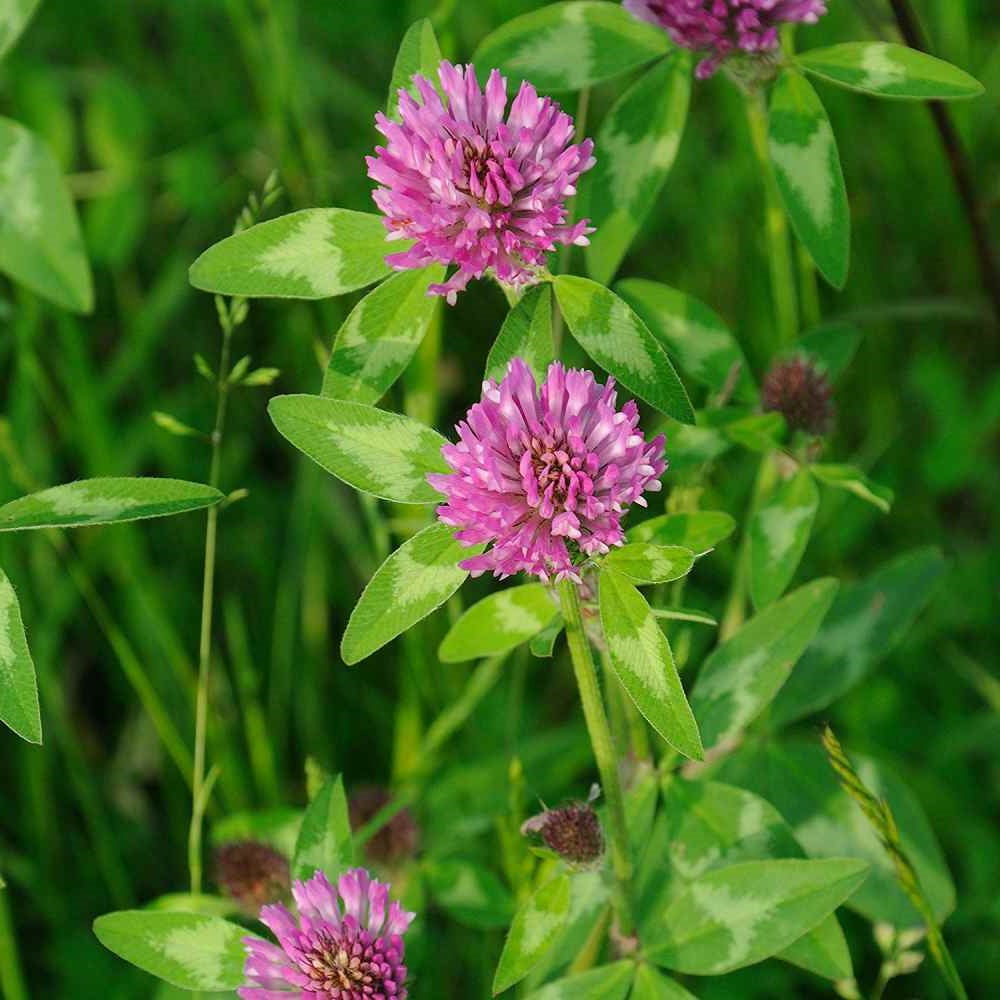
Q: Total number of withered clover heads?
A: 4